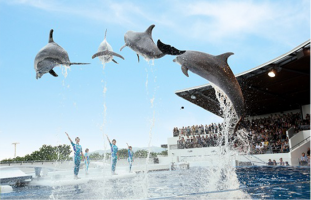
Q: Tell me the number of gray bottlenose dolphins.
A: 4